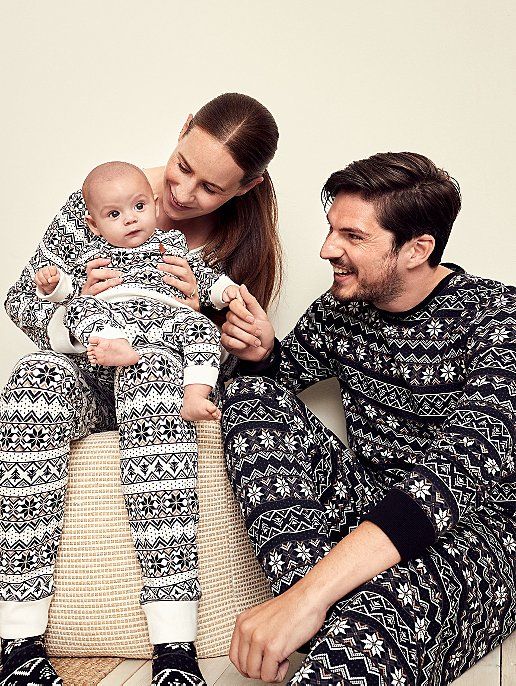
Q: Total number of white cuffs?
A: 7